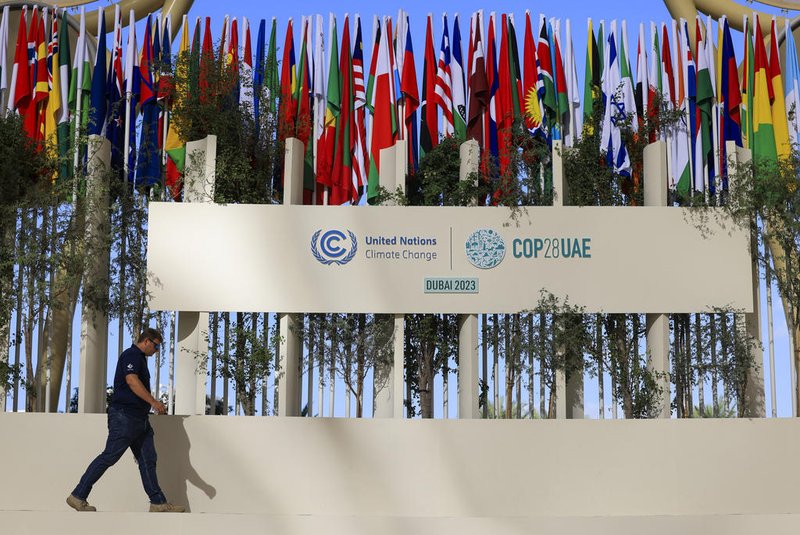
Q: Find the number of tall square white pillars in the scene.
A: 8